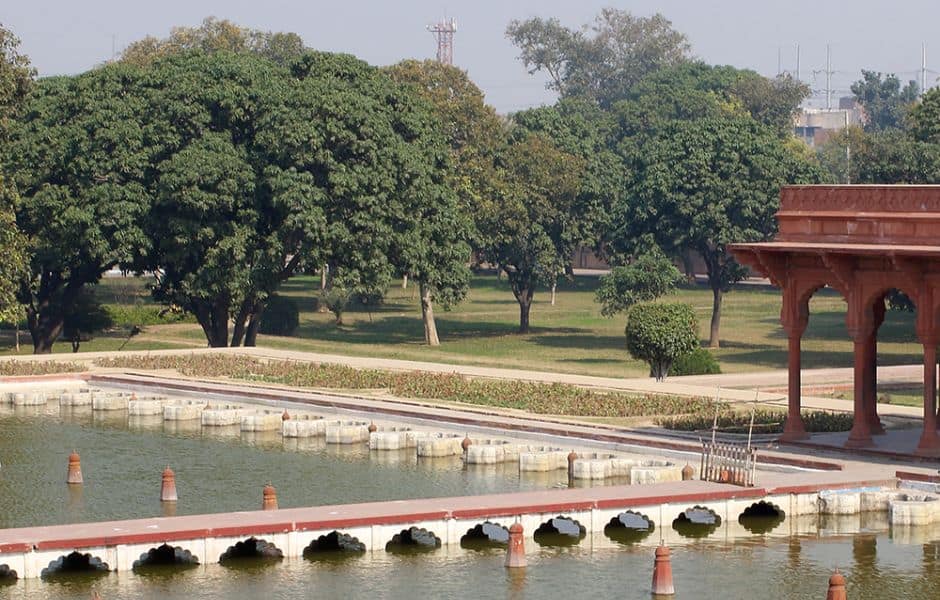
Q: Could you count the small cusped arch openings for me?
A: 11